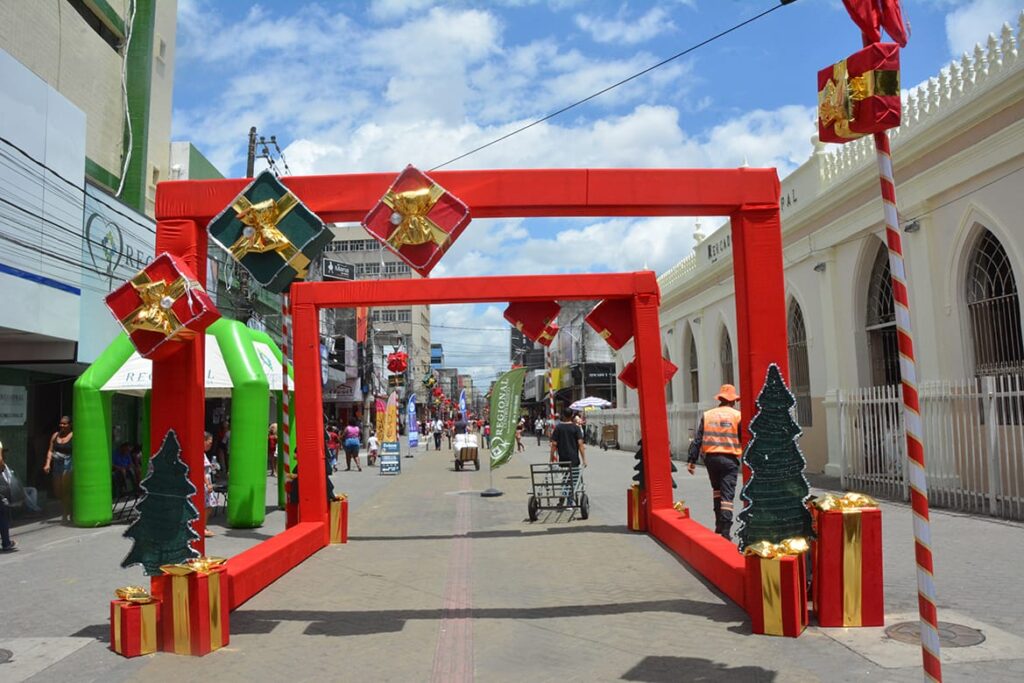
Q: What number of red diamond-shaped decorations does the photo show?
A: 5